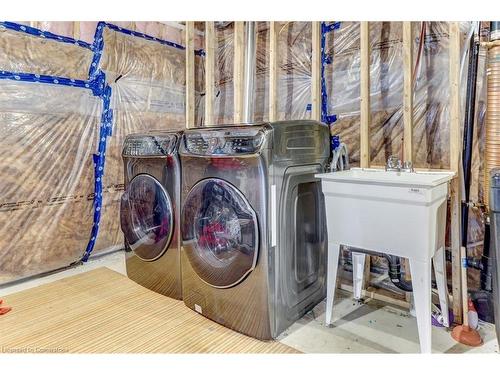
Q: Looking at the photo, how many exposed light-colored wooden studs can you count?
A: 8